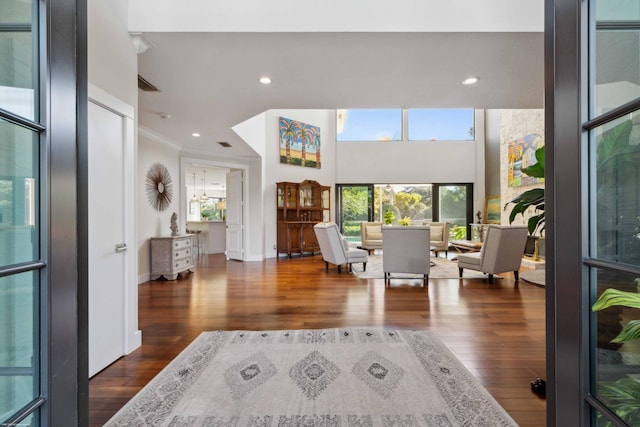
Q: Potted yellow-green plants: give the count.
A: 2